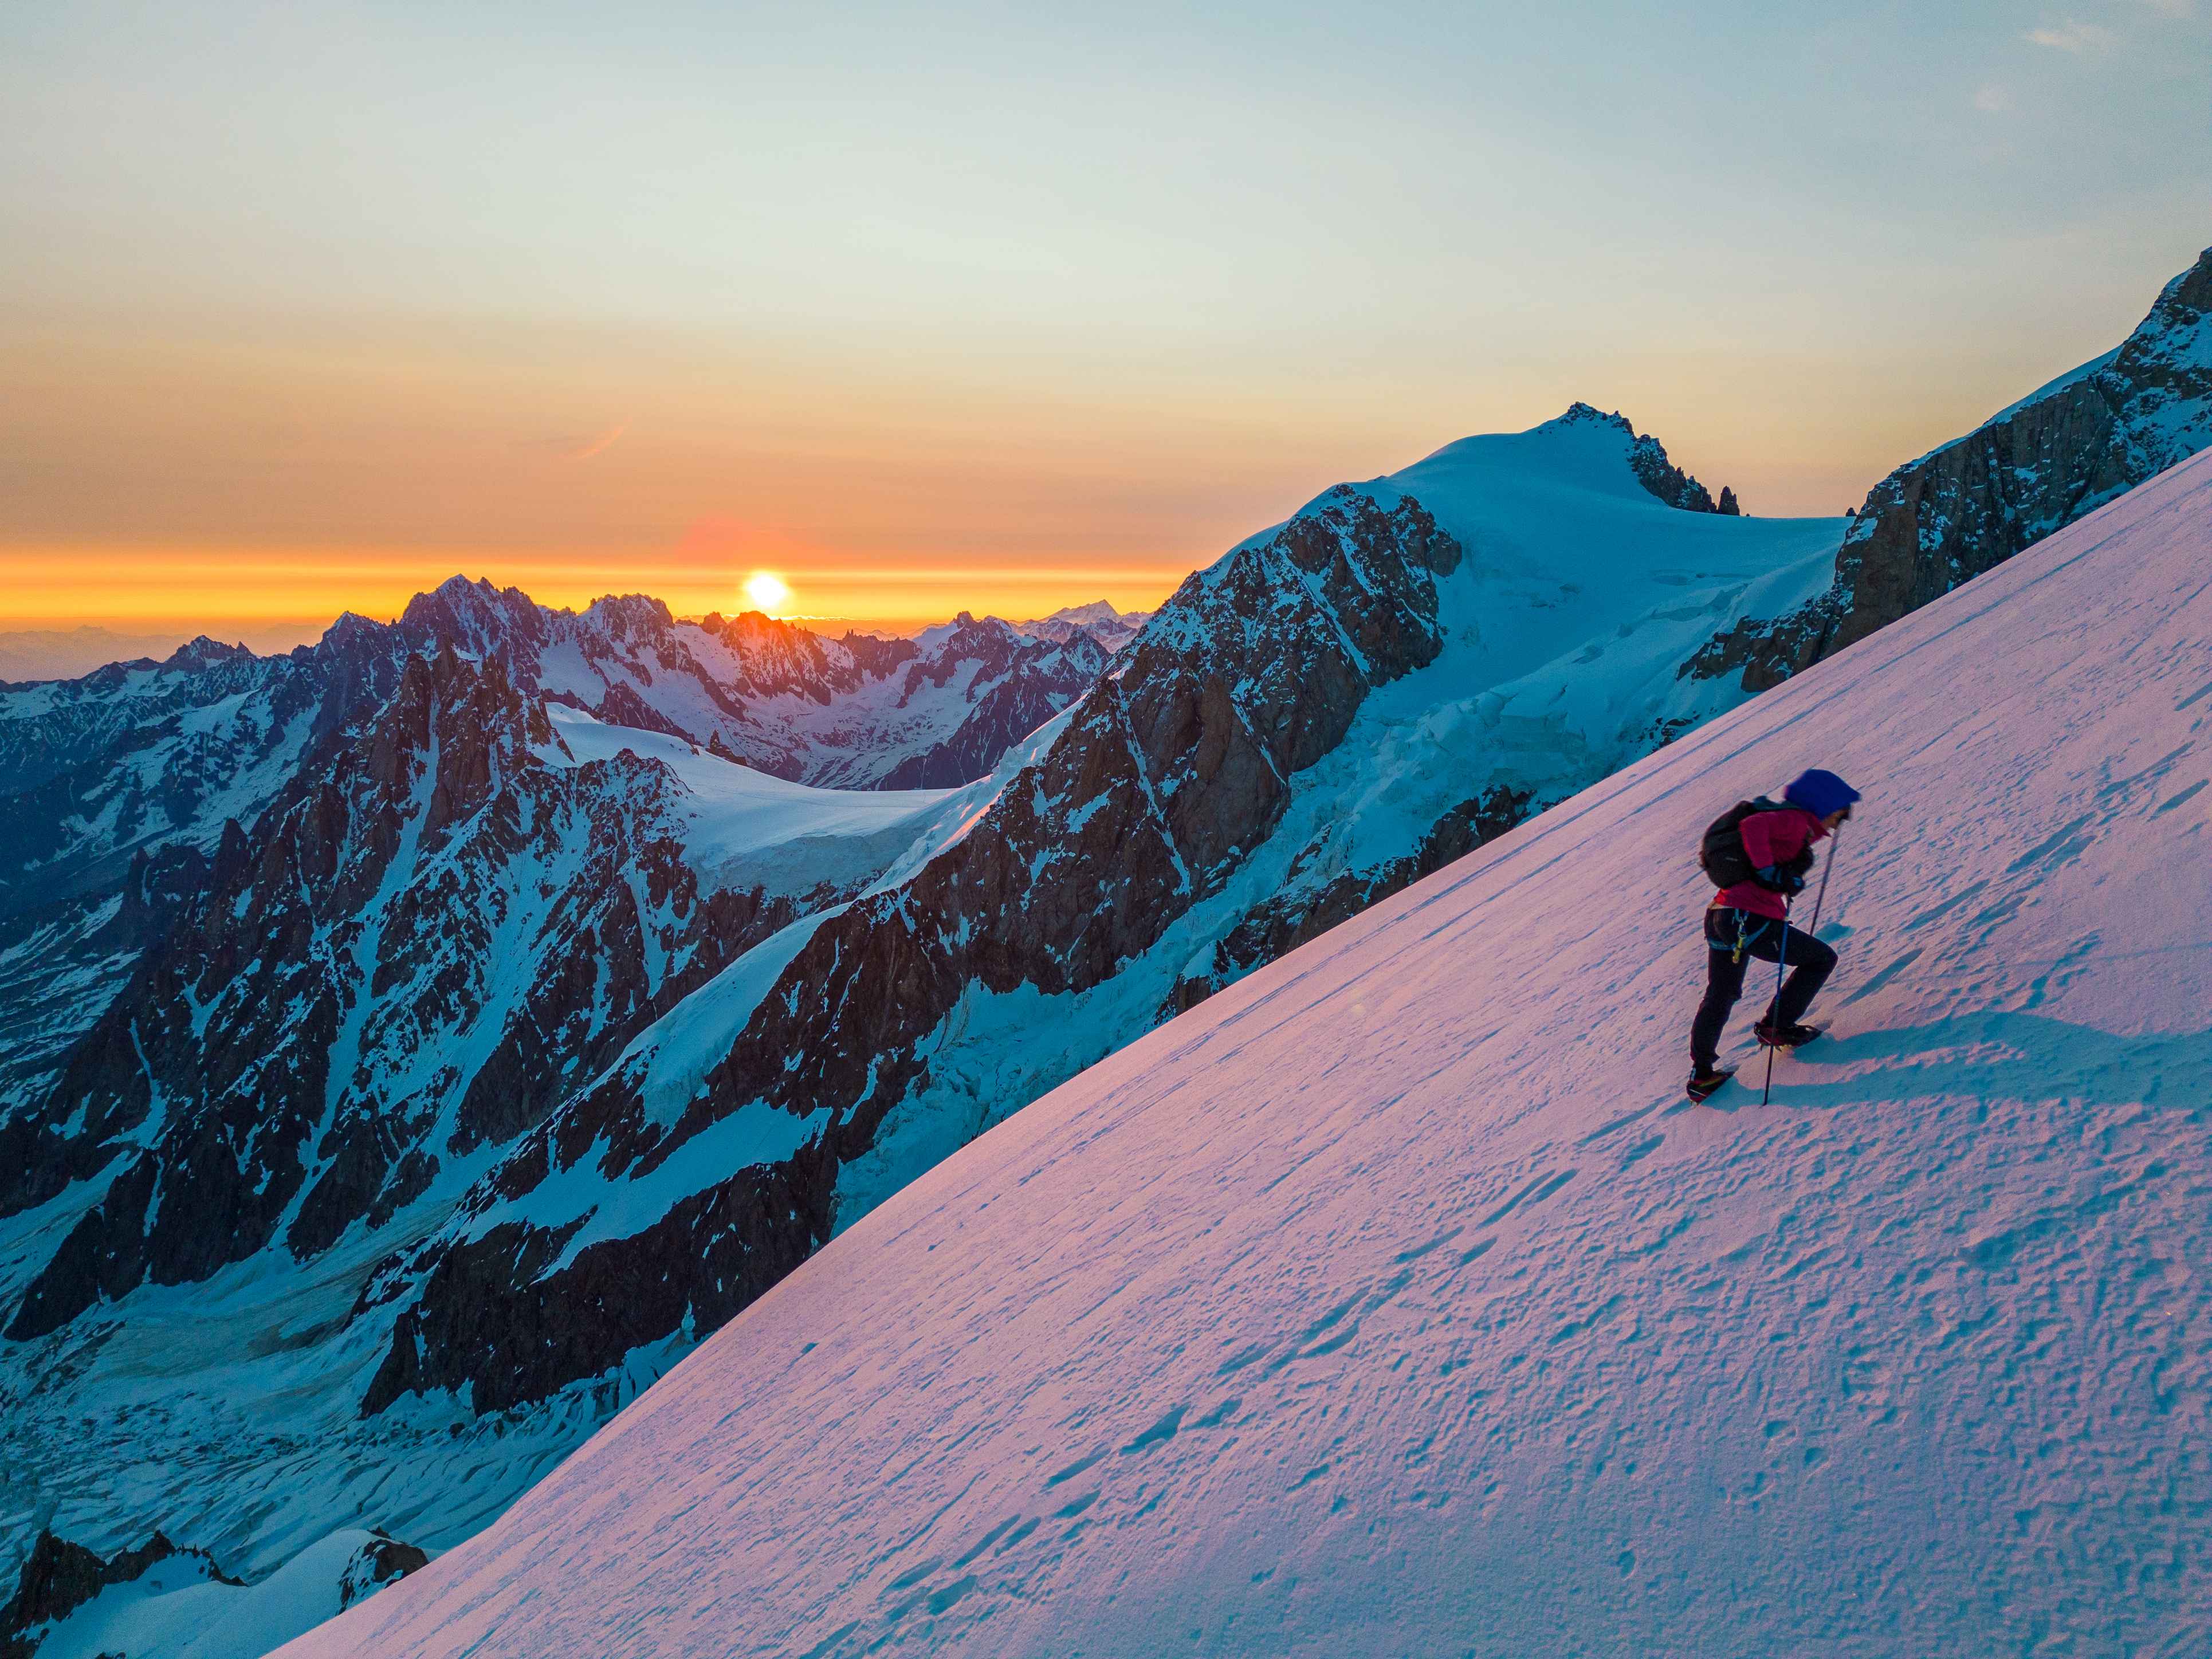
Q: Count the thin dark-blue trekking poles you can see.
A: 2